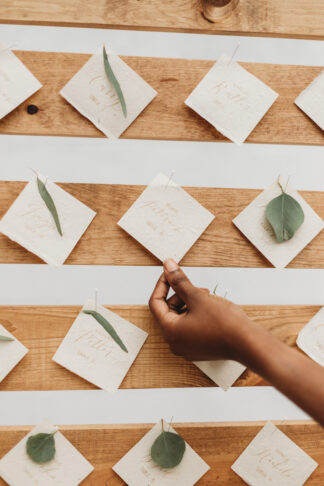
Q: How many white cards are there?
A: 14